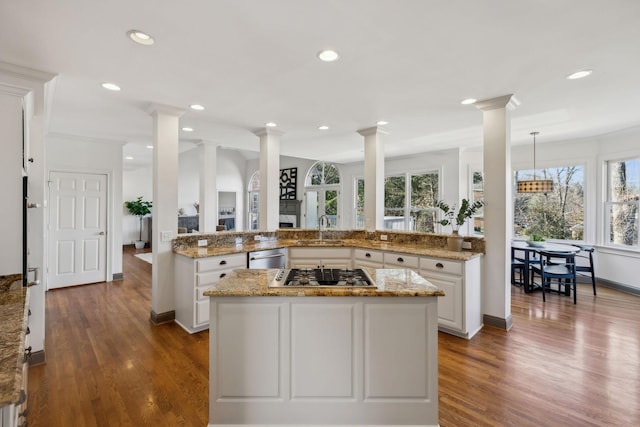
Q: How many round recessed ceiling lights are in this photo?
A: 12